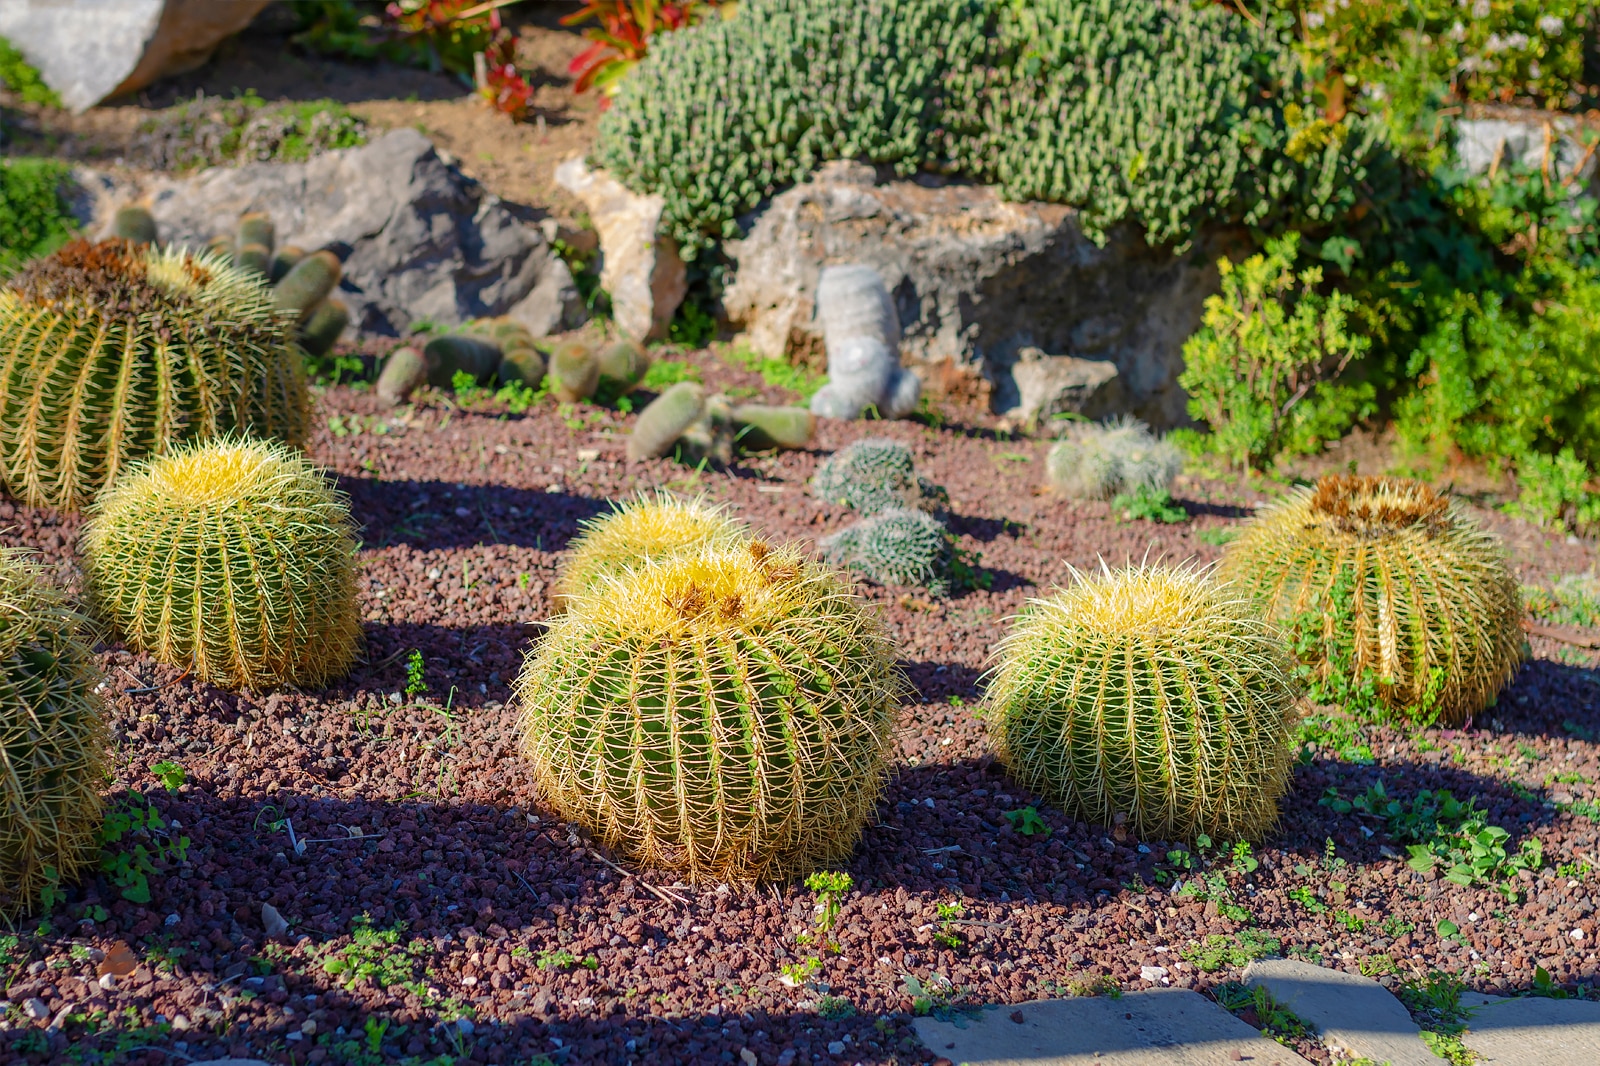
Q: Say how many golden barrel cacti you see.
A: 7